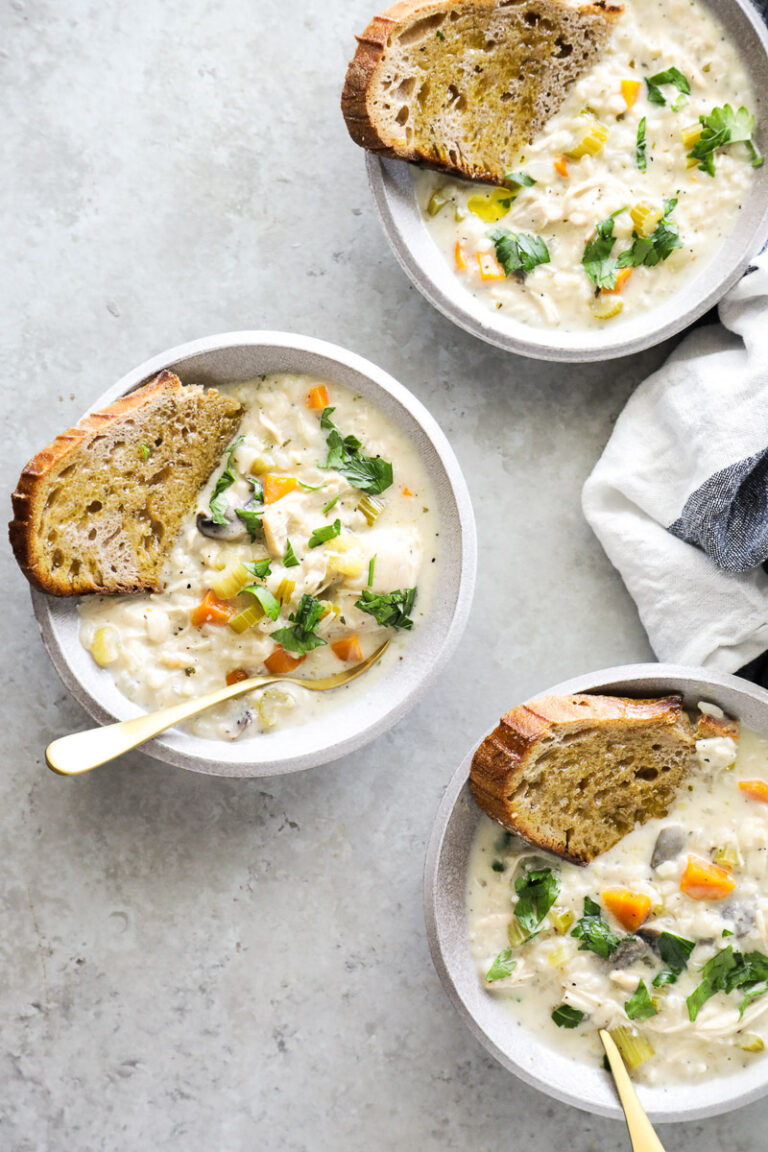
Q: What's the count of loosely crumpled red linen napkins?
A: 0